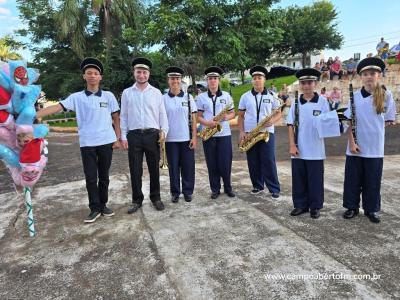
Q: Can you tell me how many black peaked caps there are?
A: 7